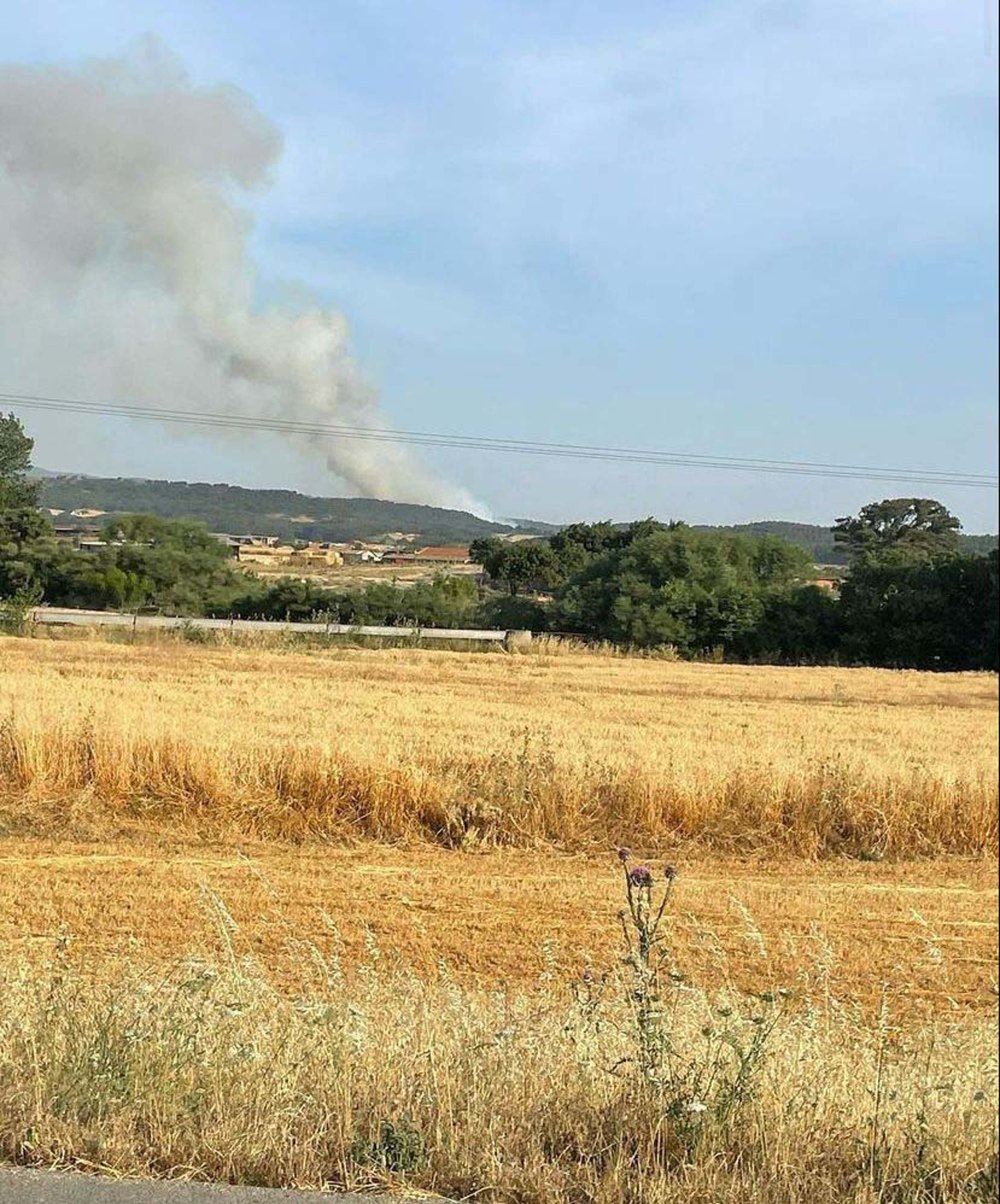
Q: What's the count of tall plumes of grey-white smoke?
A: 1